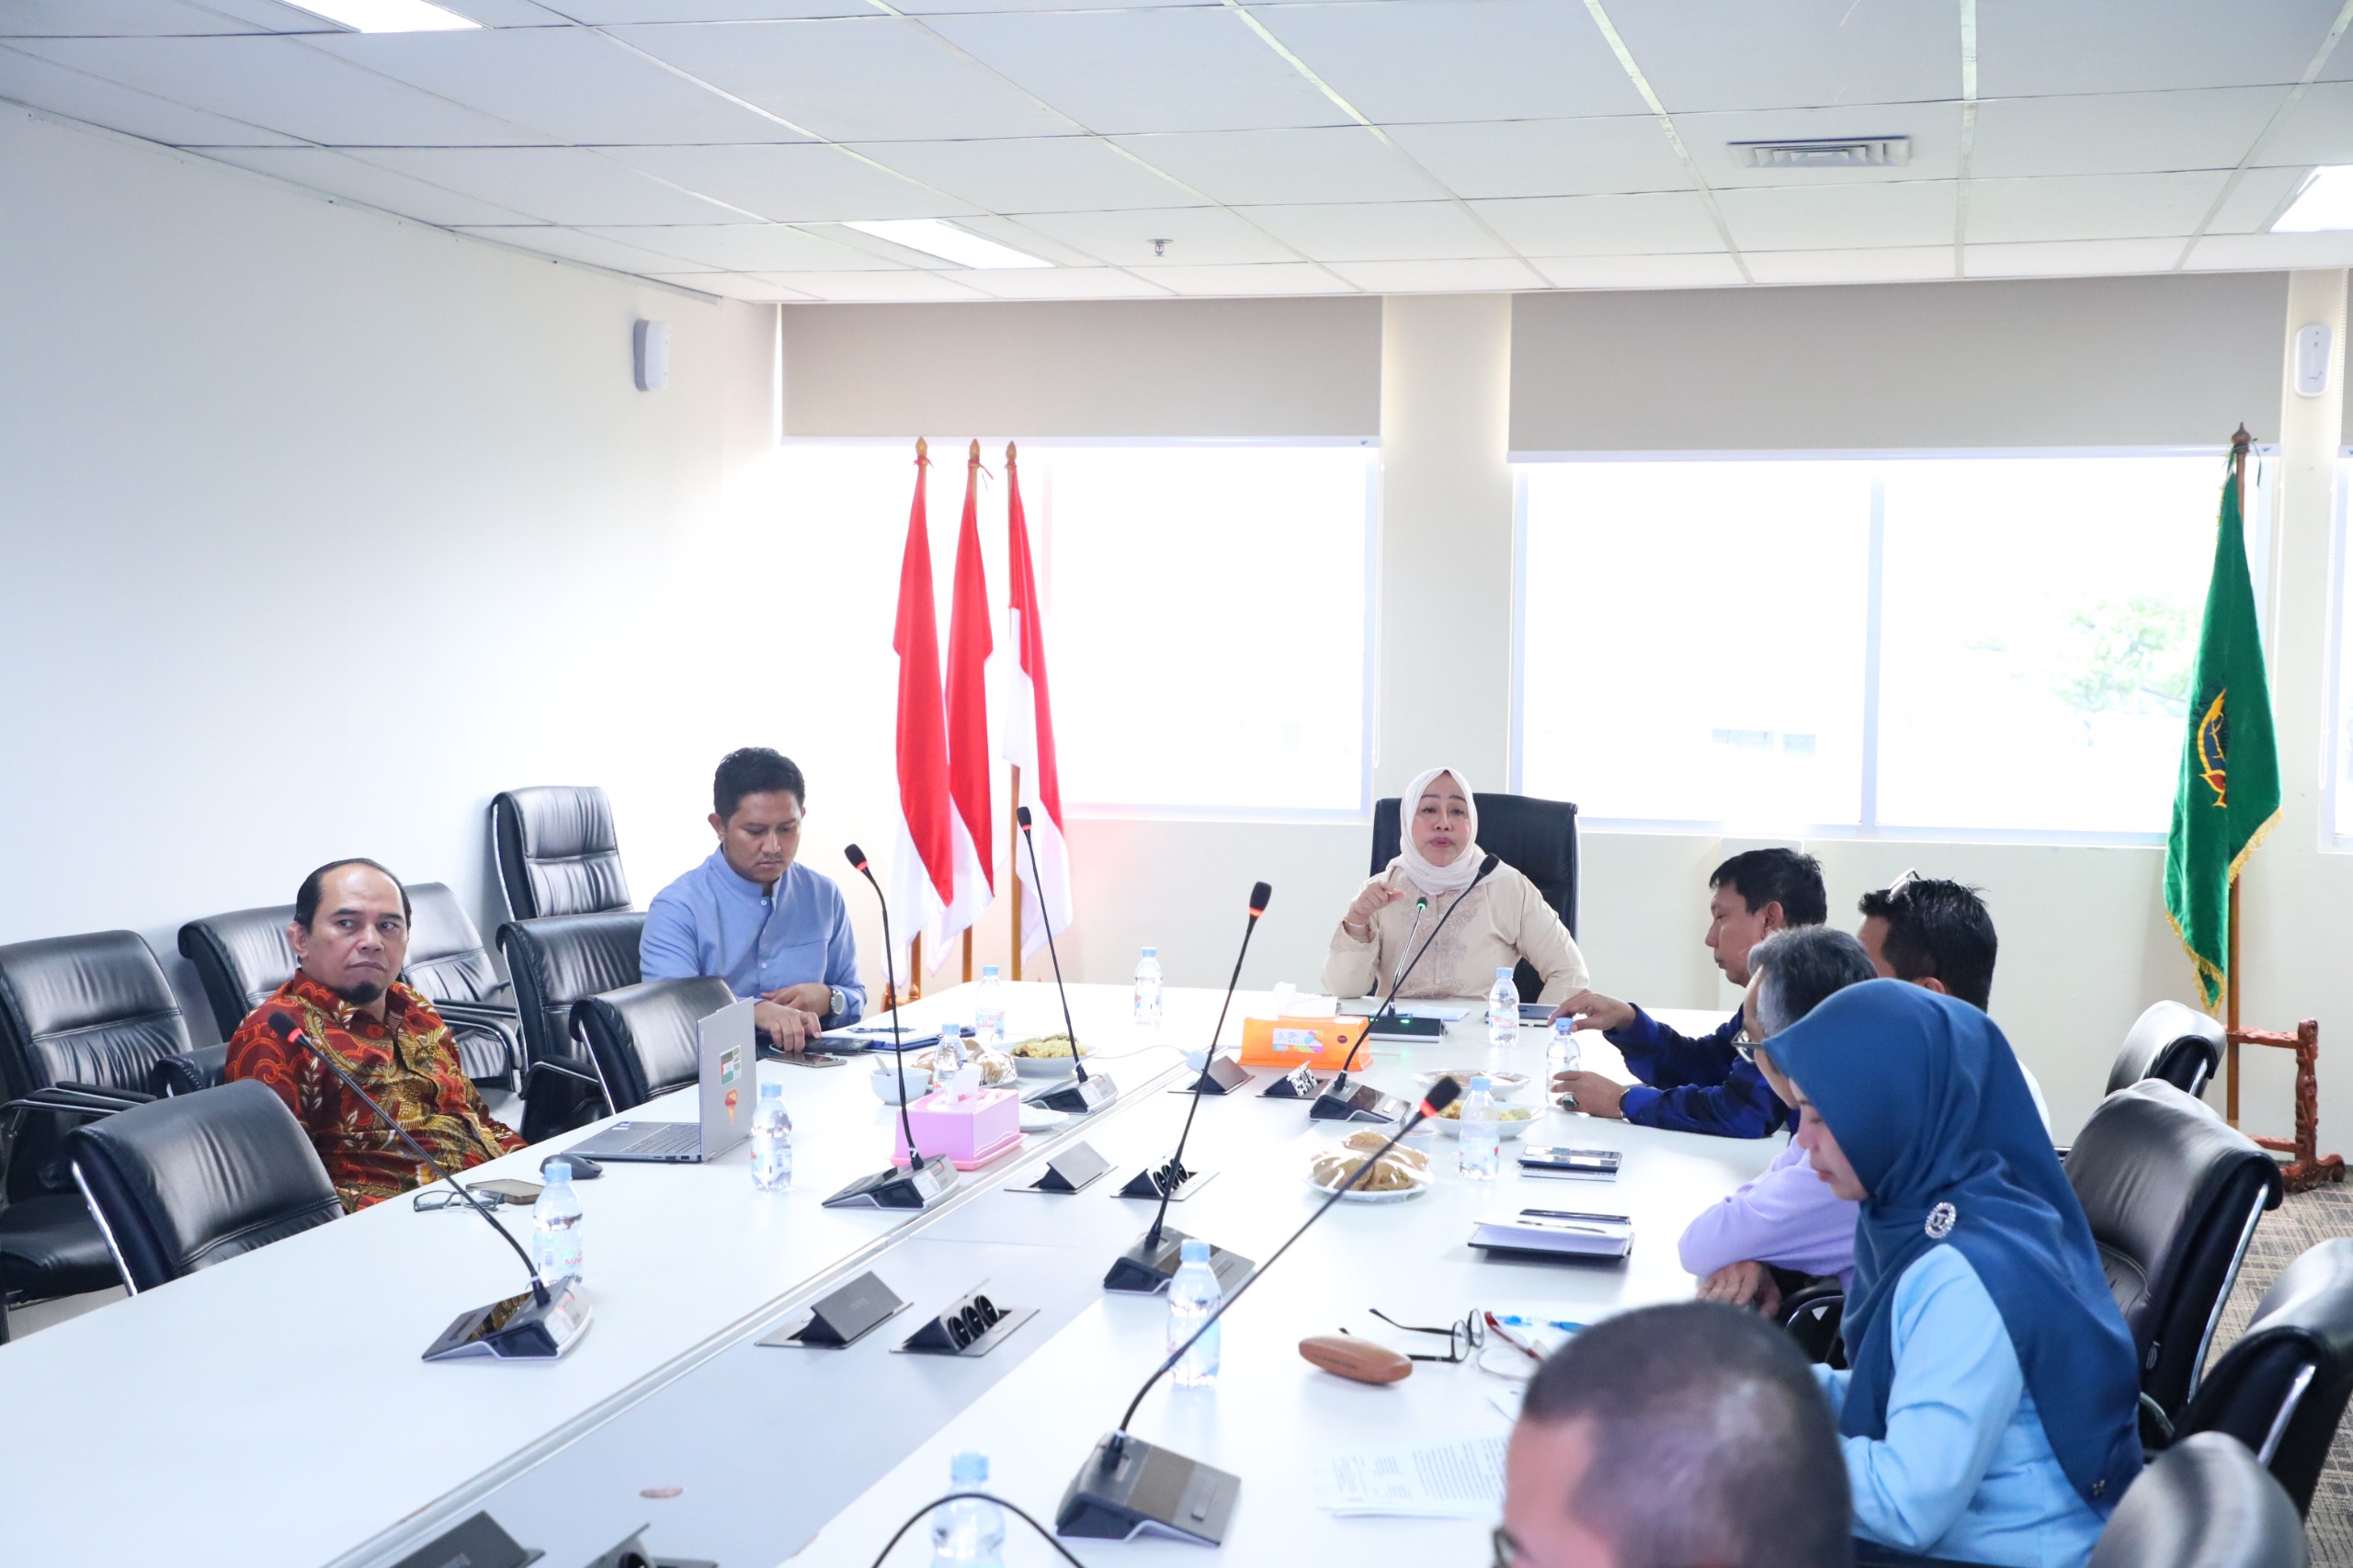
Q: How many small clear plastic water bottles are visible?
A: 10